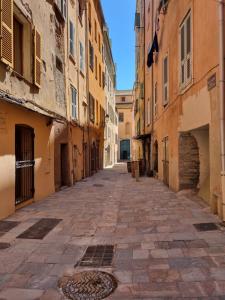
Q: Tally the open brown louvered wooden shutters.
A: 2